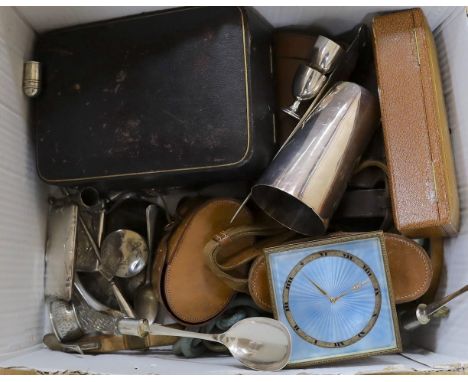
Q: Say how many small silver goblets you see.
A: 2